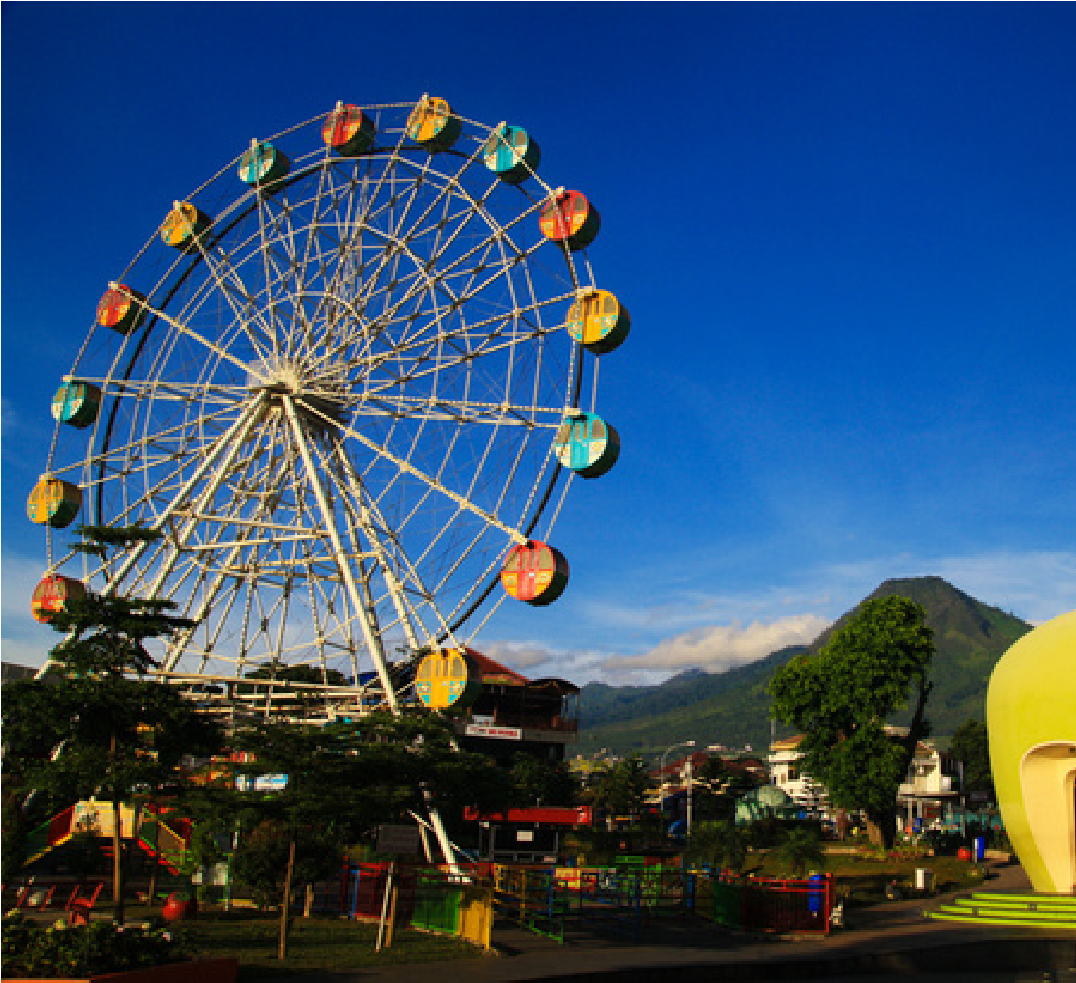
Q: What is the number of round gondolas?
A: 14